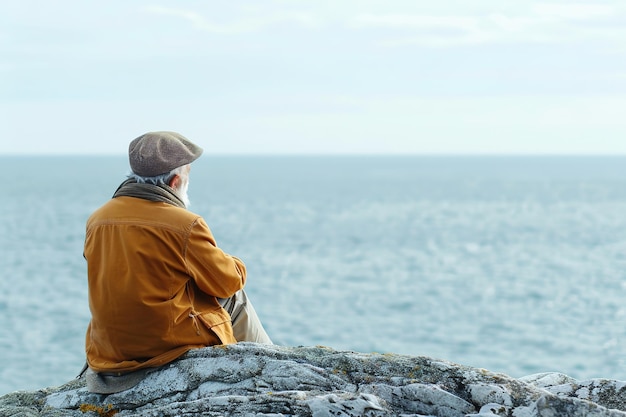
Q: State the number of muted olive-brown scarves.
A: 1